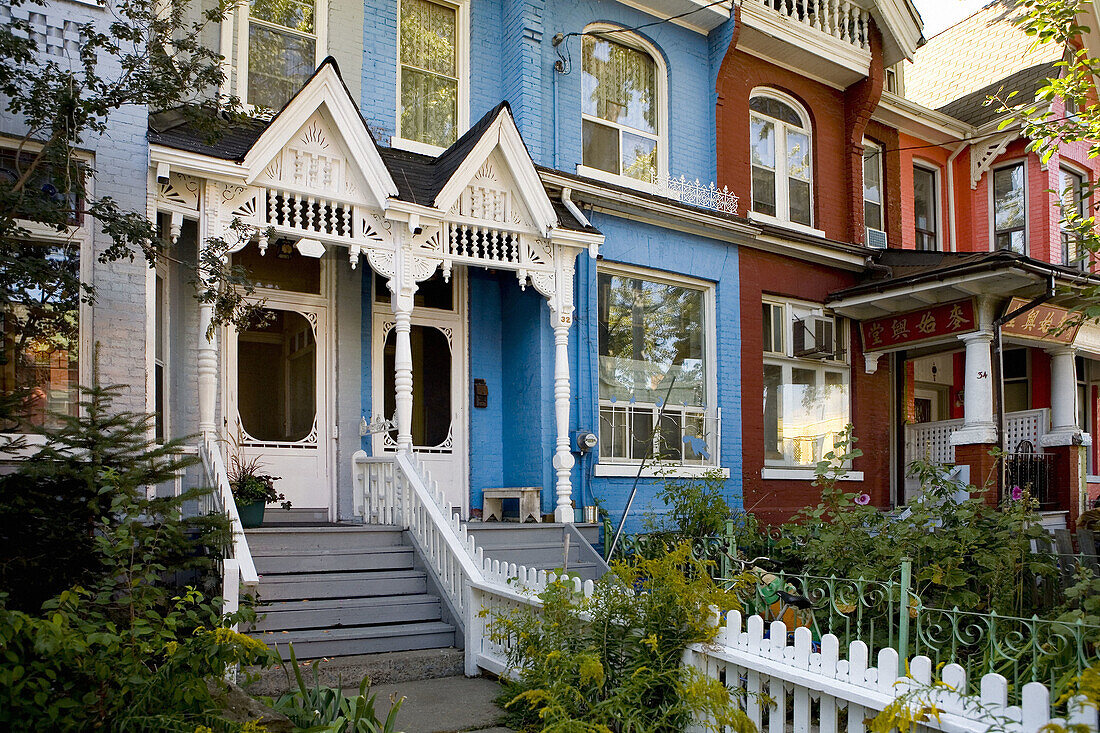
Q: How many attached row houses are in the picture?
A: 4